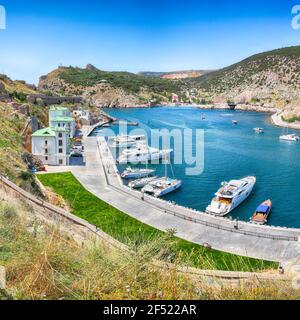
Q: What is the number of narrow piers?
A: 1